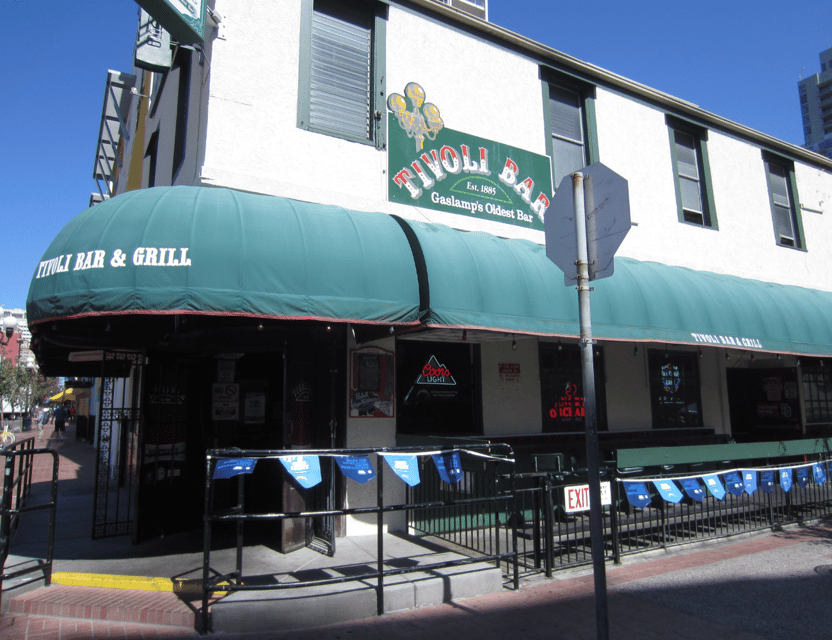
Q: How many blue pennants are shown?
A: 15